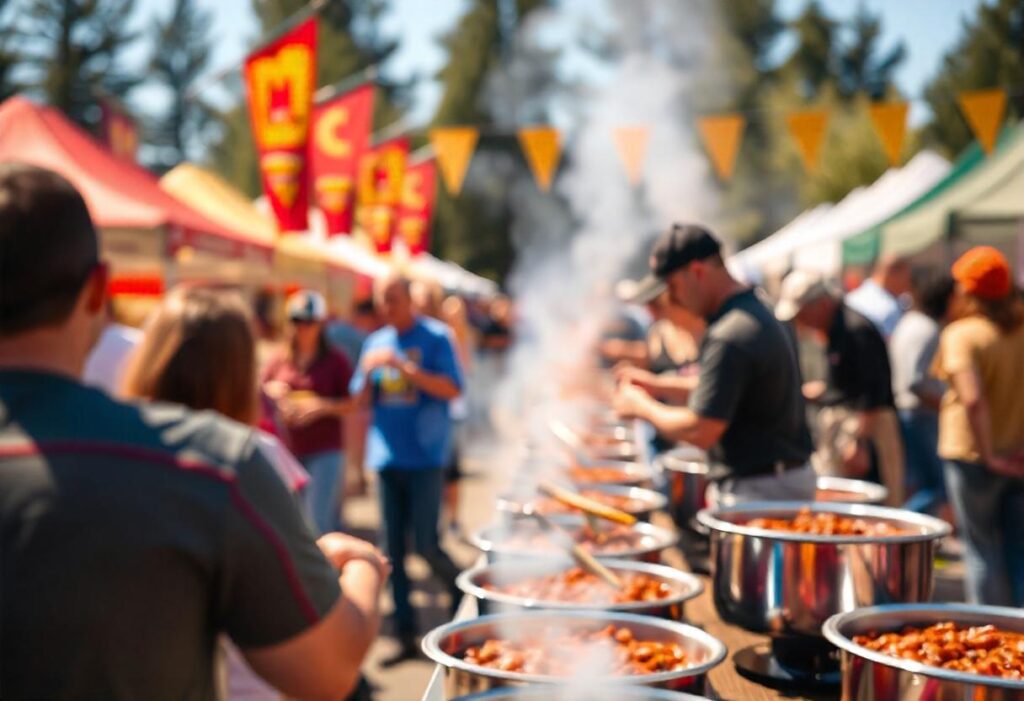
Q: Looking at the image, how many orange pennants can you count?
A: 7